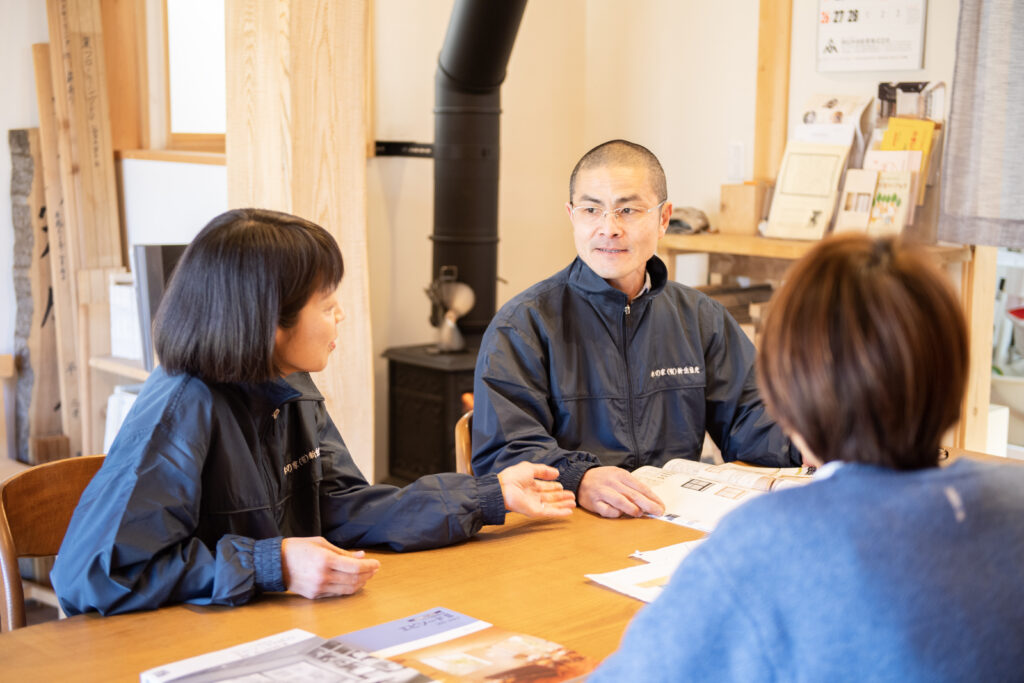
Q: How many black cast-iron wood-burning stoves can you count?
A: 1